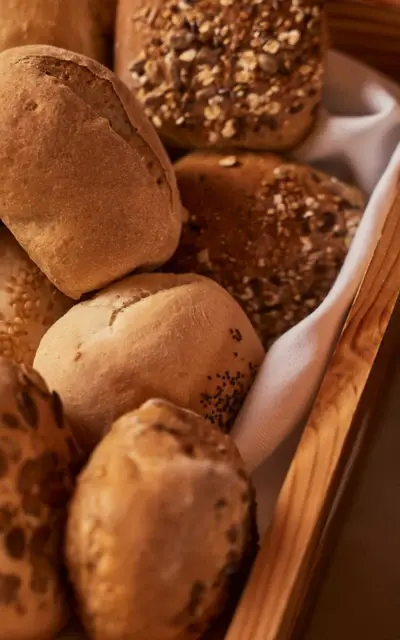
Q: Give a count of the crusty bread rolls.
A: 8